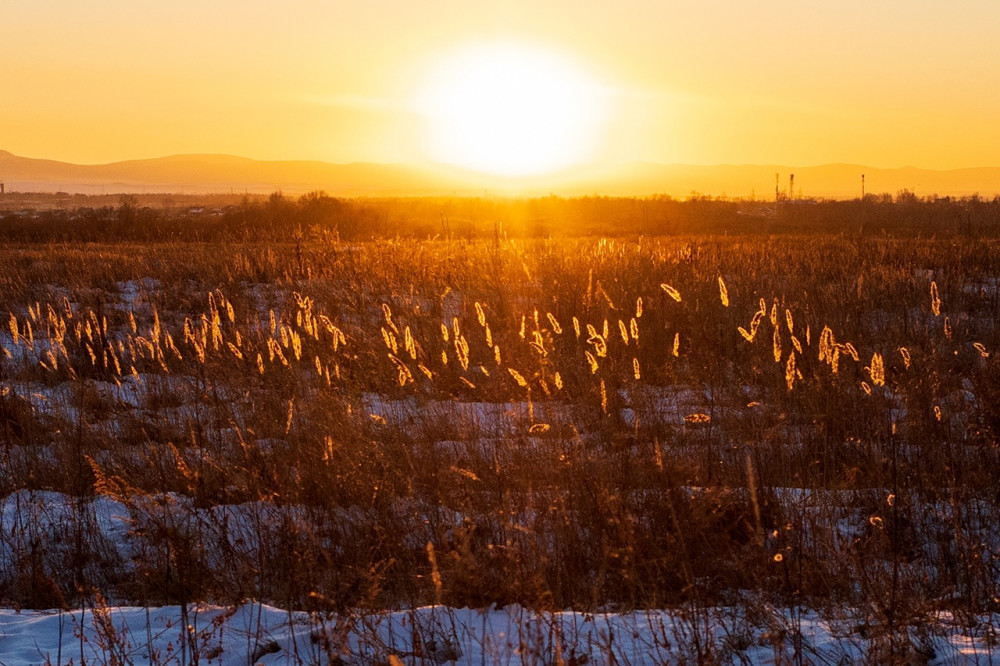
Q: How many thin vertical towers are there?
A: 3